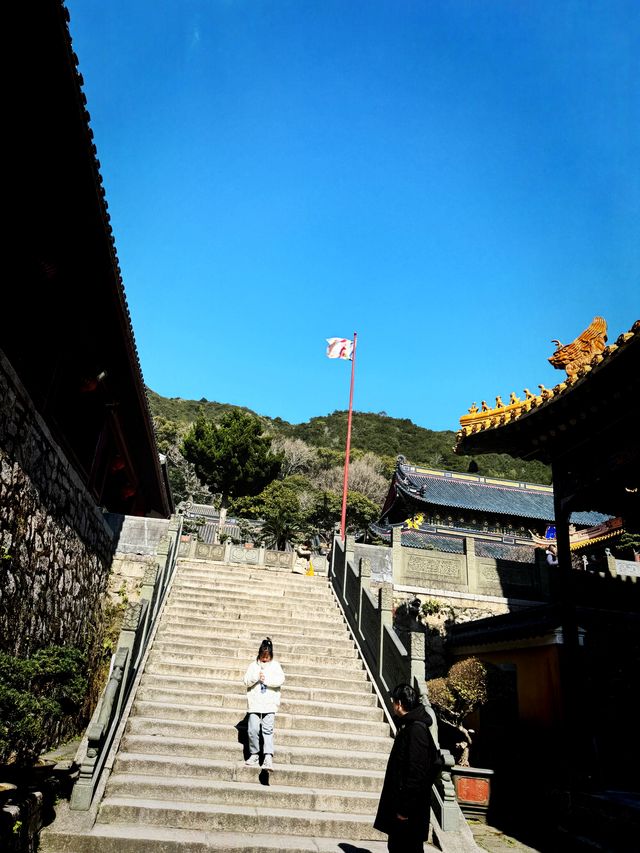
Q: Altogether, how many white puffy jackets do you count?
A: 1